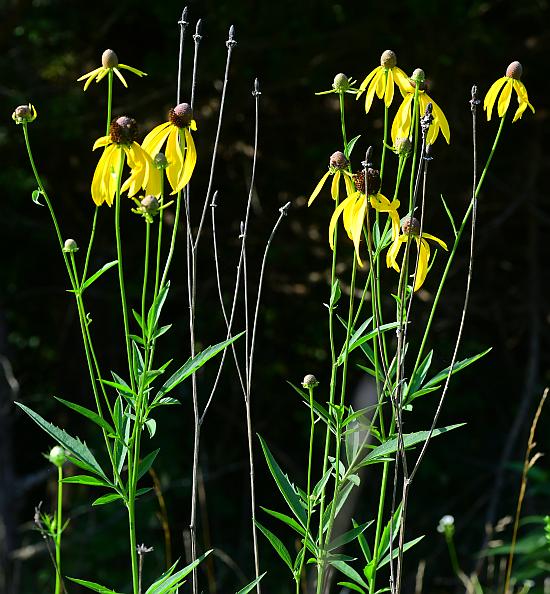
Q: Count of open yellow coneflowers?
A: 9